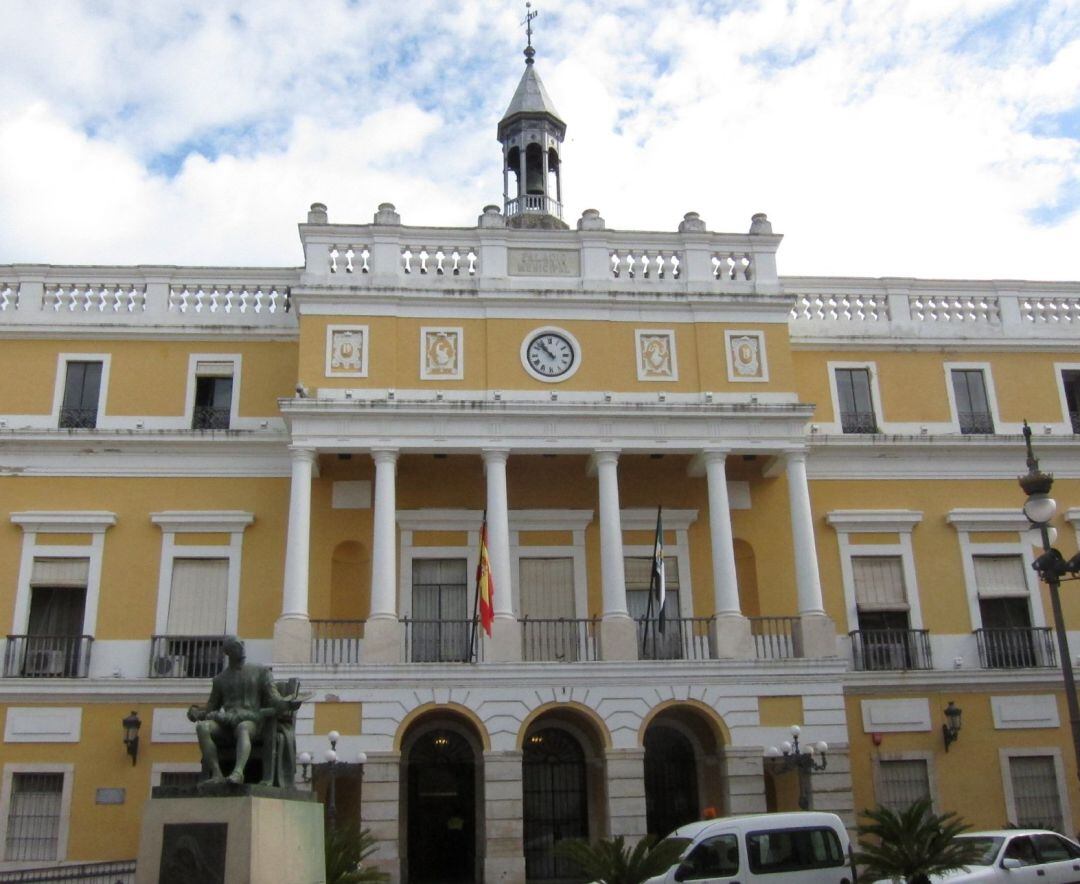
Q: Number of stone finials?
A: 6